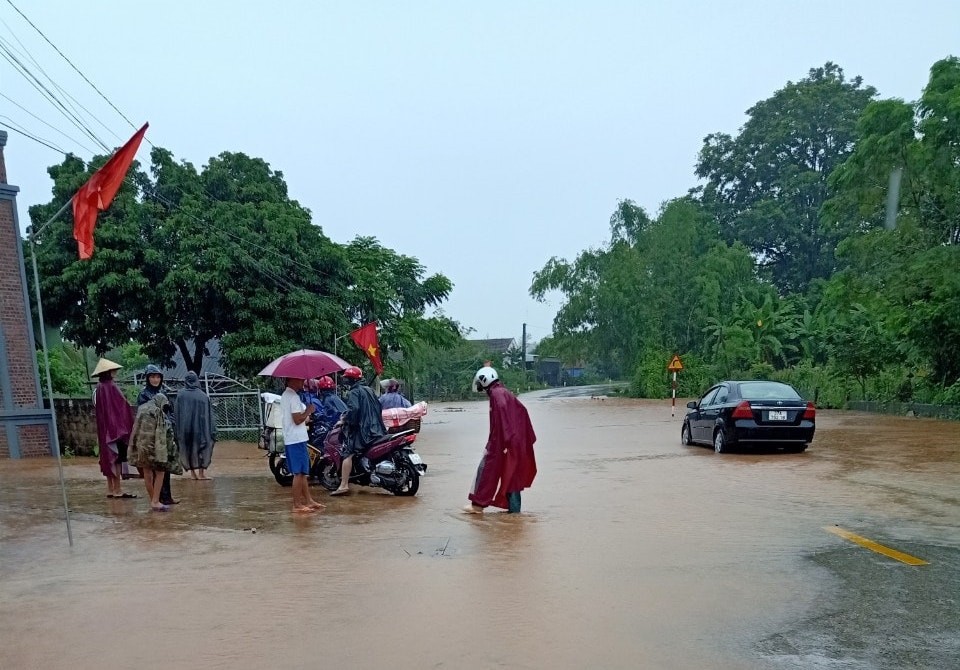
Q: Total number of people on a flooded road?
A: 10